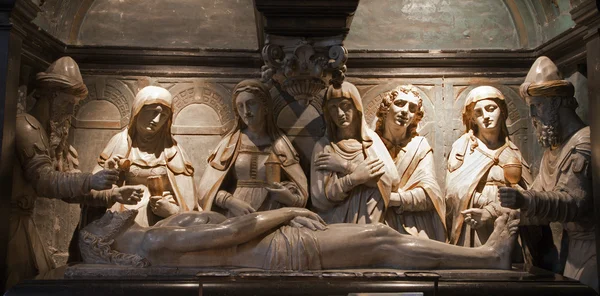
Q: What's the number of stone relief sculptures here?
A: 8